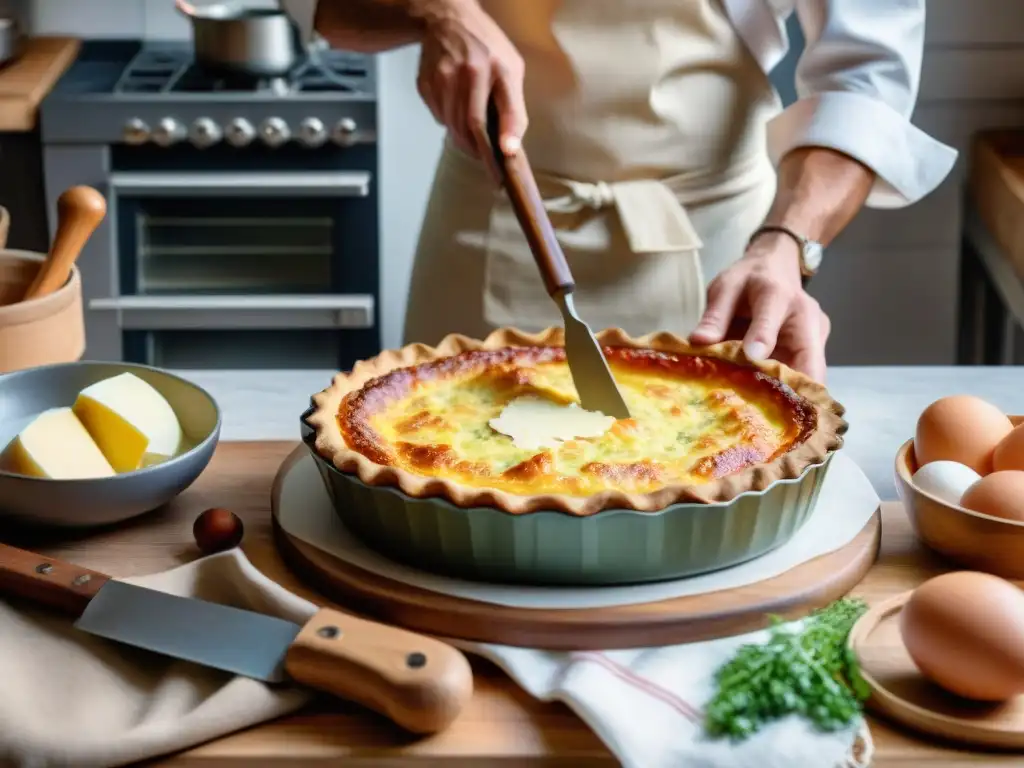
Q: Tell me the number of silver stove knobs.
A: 7